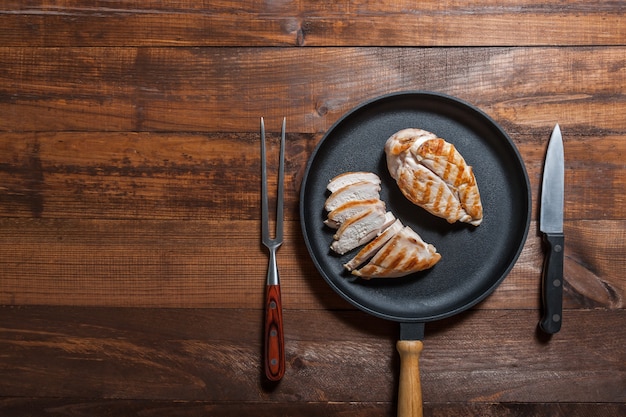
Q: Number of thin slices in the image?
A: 5